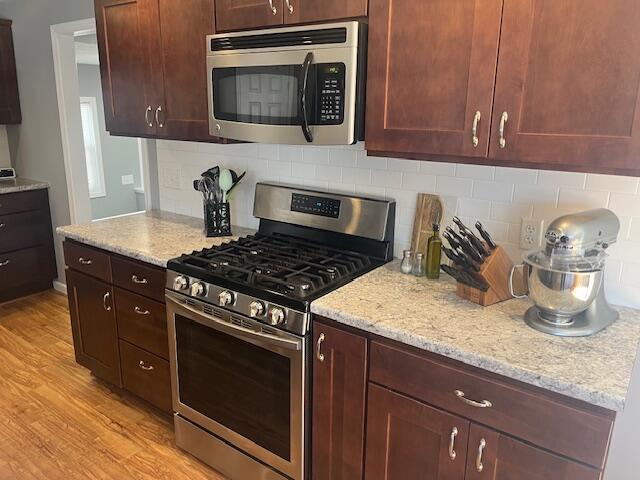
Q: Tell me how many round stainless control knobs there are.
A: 5